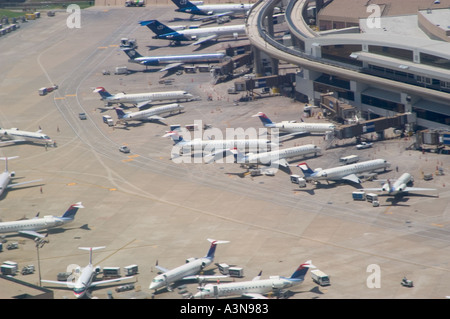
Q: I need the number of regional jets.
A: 13